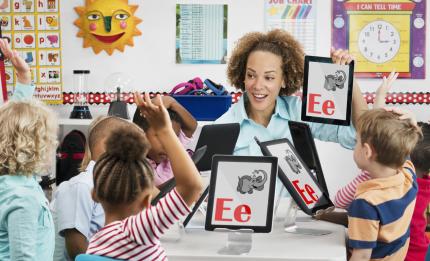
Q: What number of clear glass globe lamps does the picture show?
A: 1